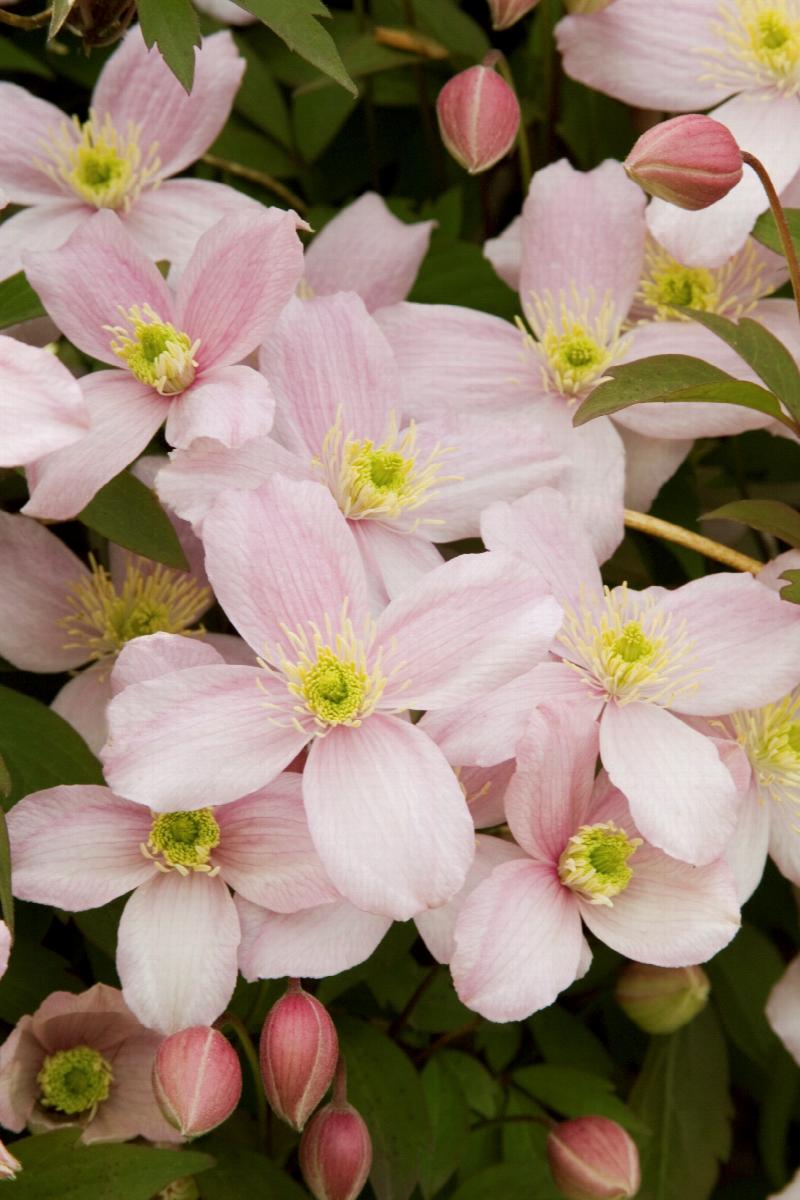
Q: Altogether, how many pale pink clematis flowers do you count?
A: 13